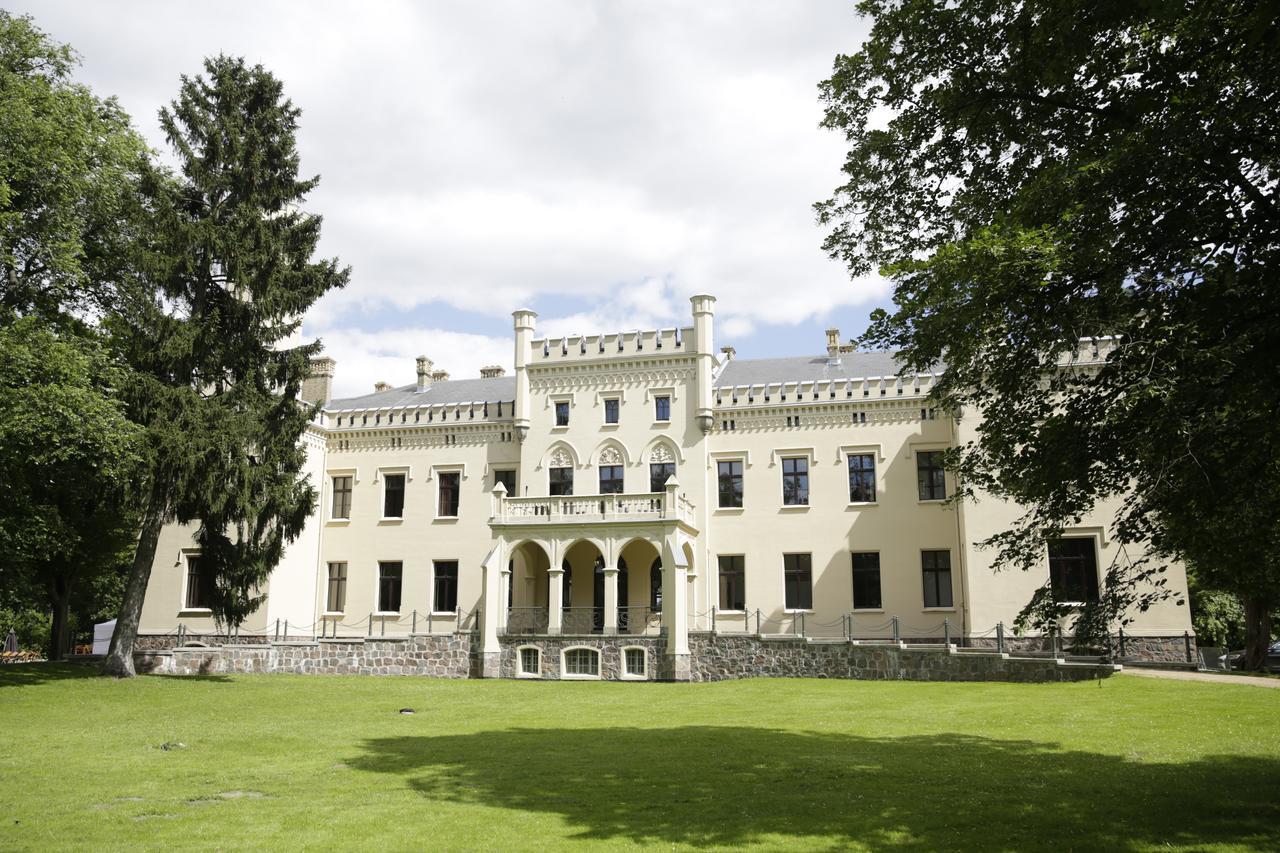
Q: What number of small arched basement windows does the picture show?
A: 3